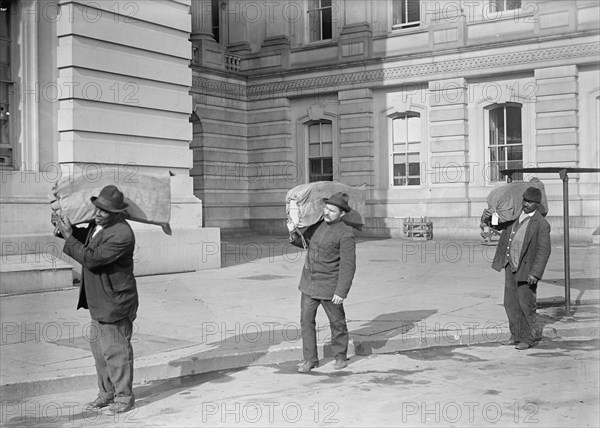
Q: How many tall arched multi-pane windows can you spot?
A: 3